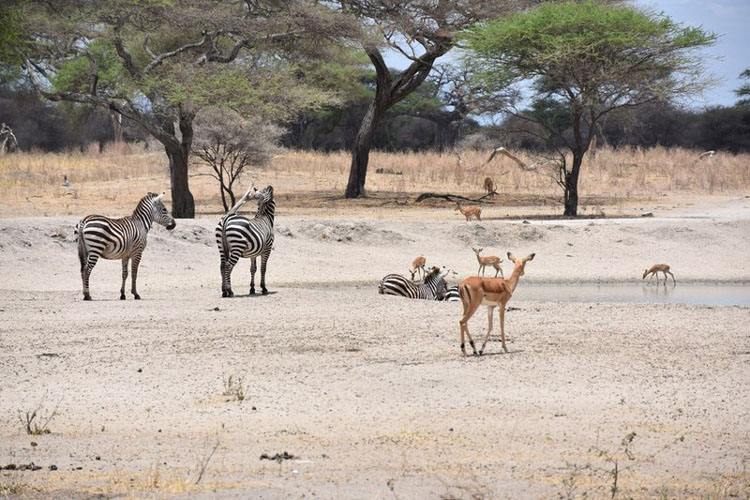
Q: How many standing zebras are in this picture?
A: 2